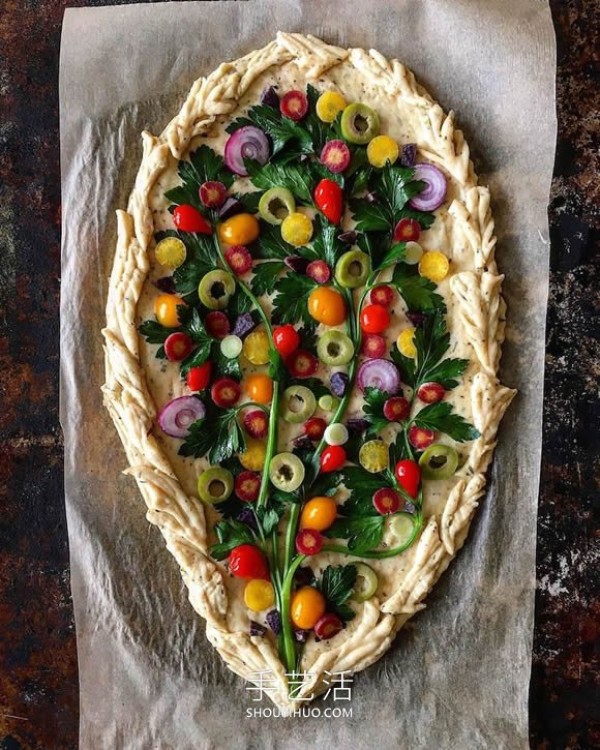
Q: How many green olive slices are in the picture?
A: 10